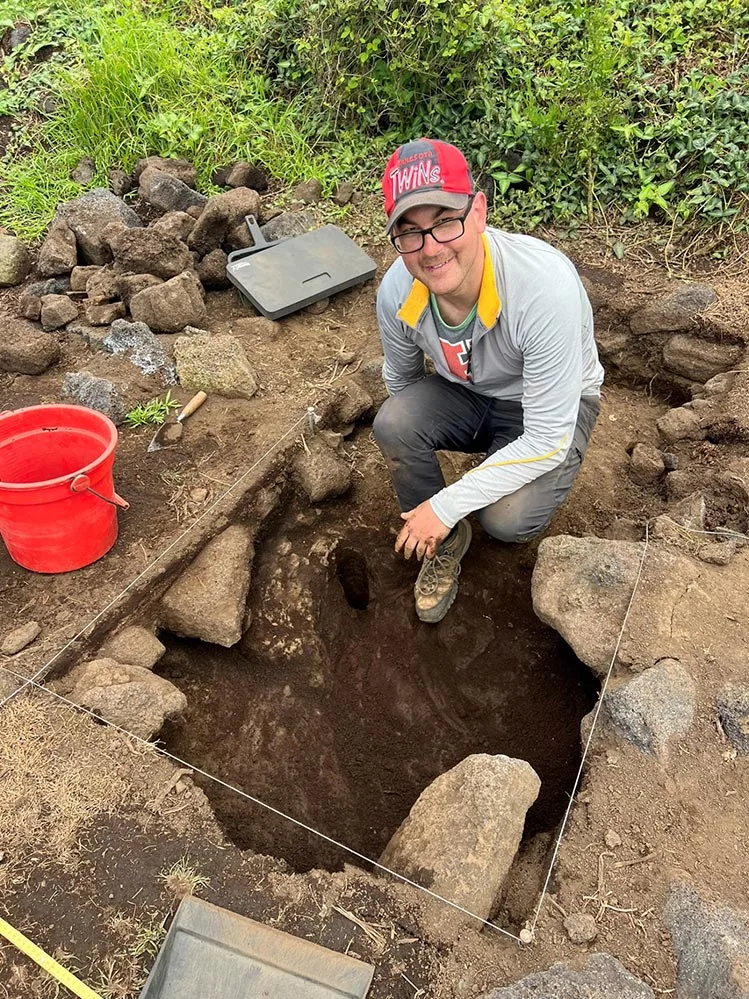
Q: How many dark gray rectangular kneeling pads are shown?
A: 1